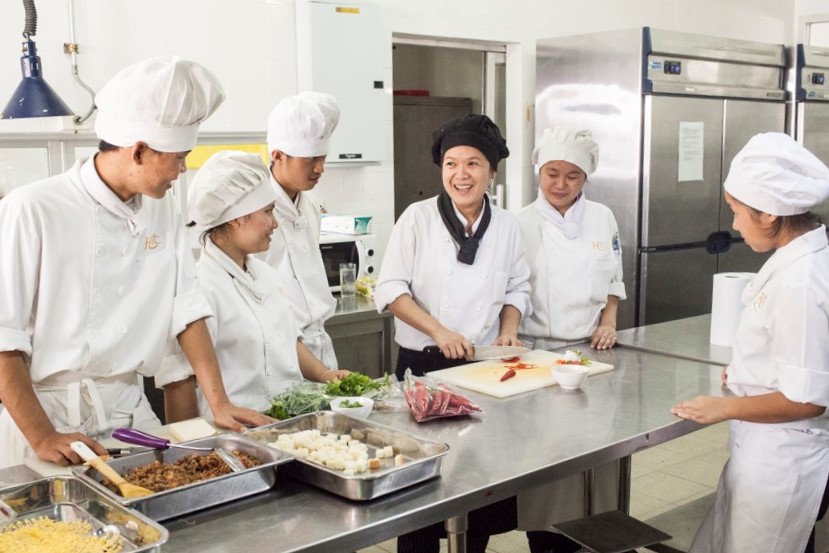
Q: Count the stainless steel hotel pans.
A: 3